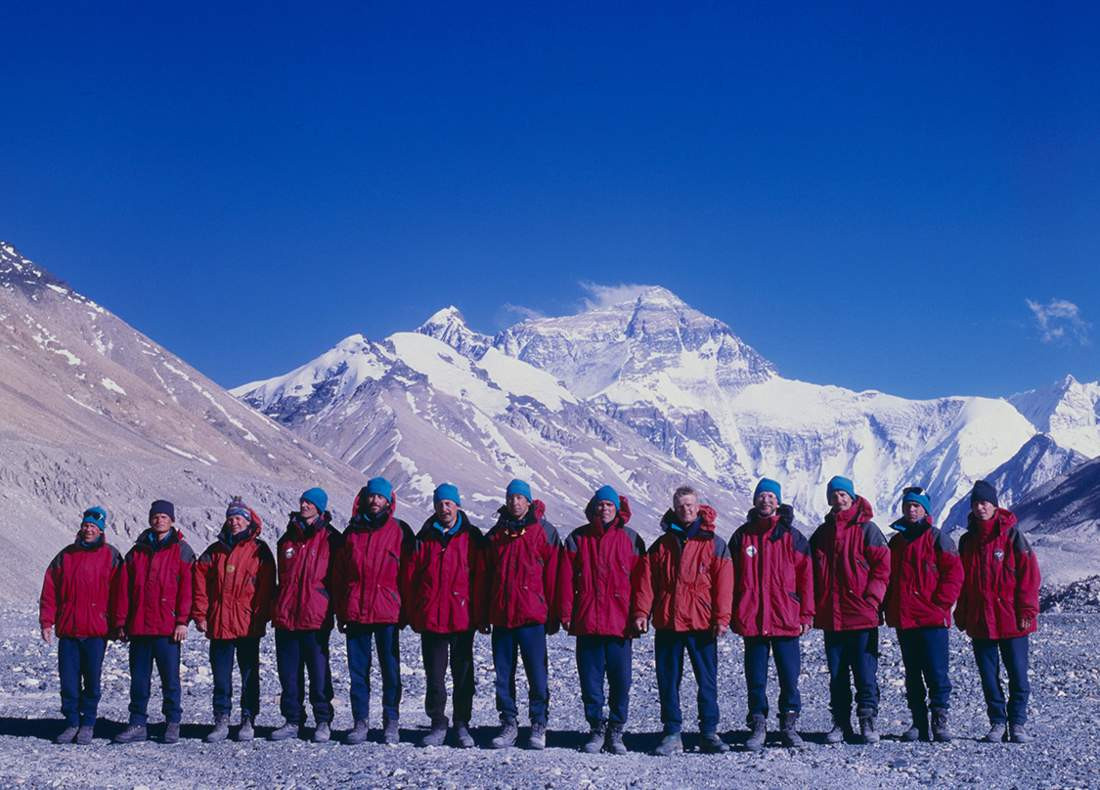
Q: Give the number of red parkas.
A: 11